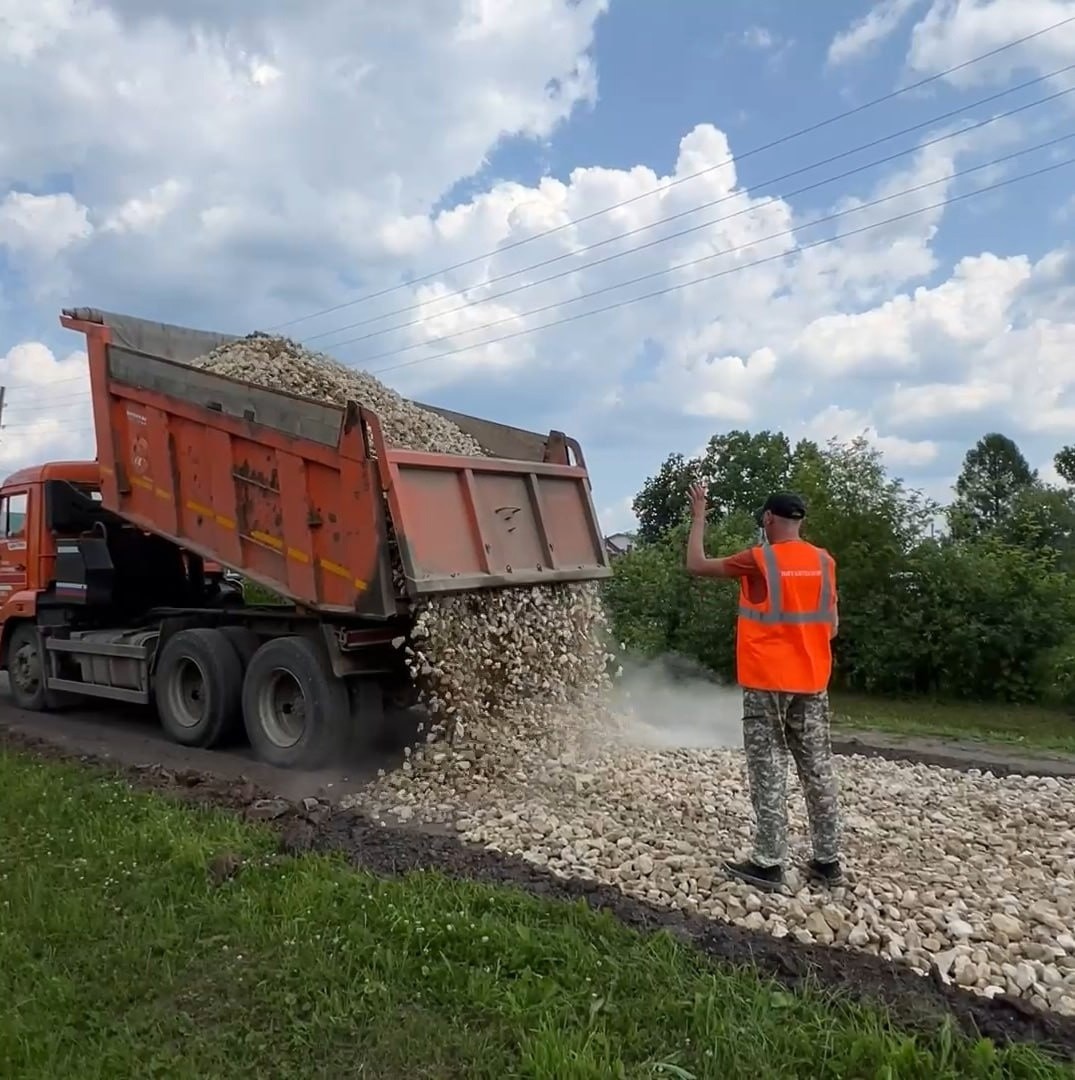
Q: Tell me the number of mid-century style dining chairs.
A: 0